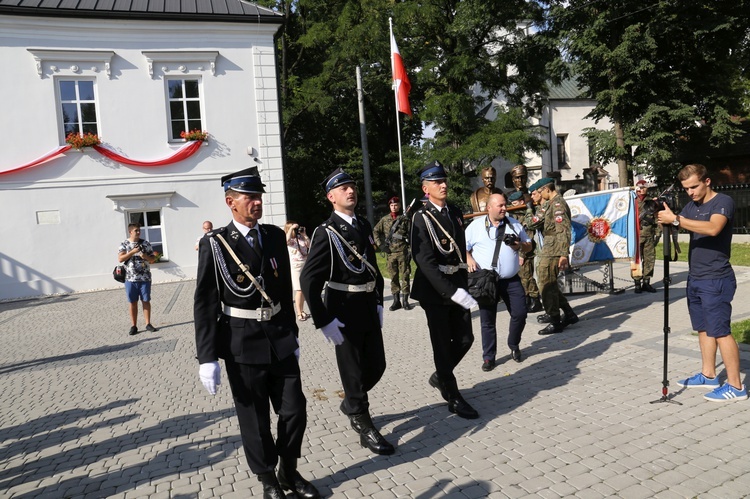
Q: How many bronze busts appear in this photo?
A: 2